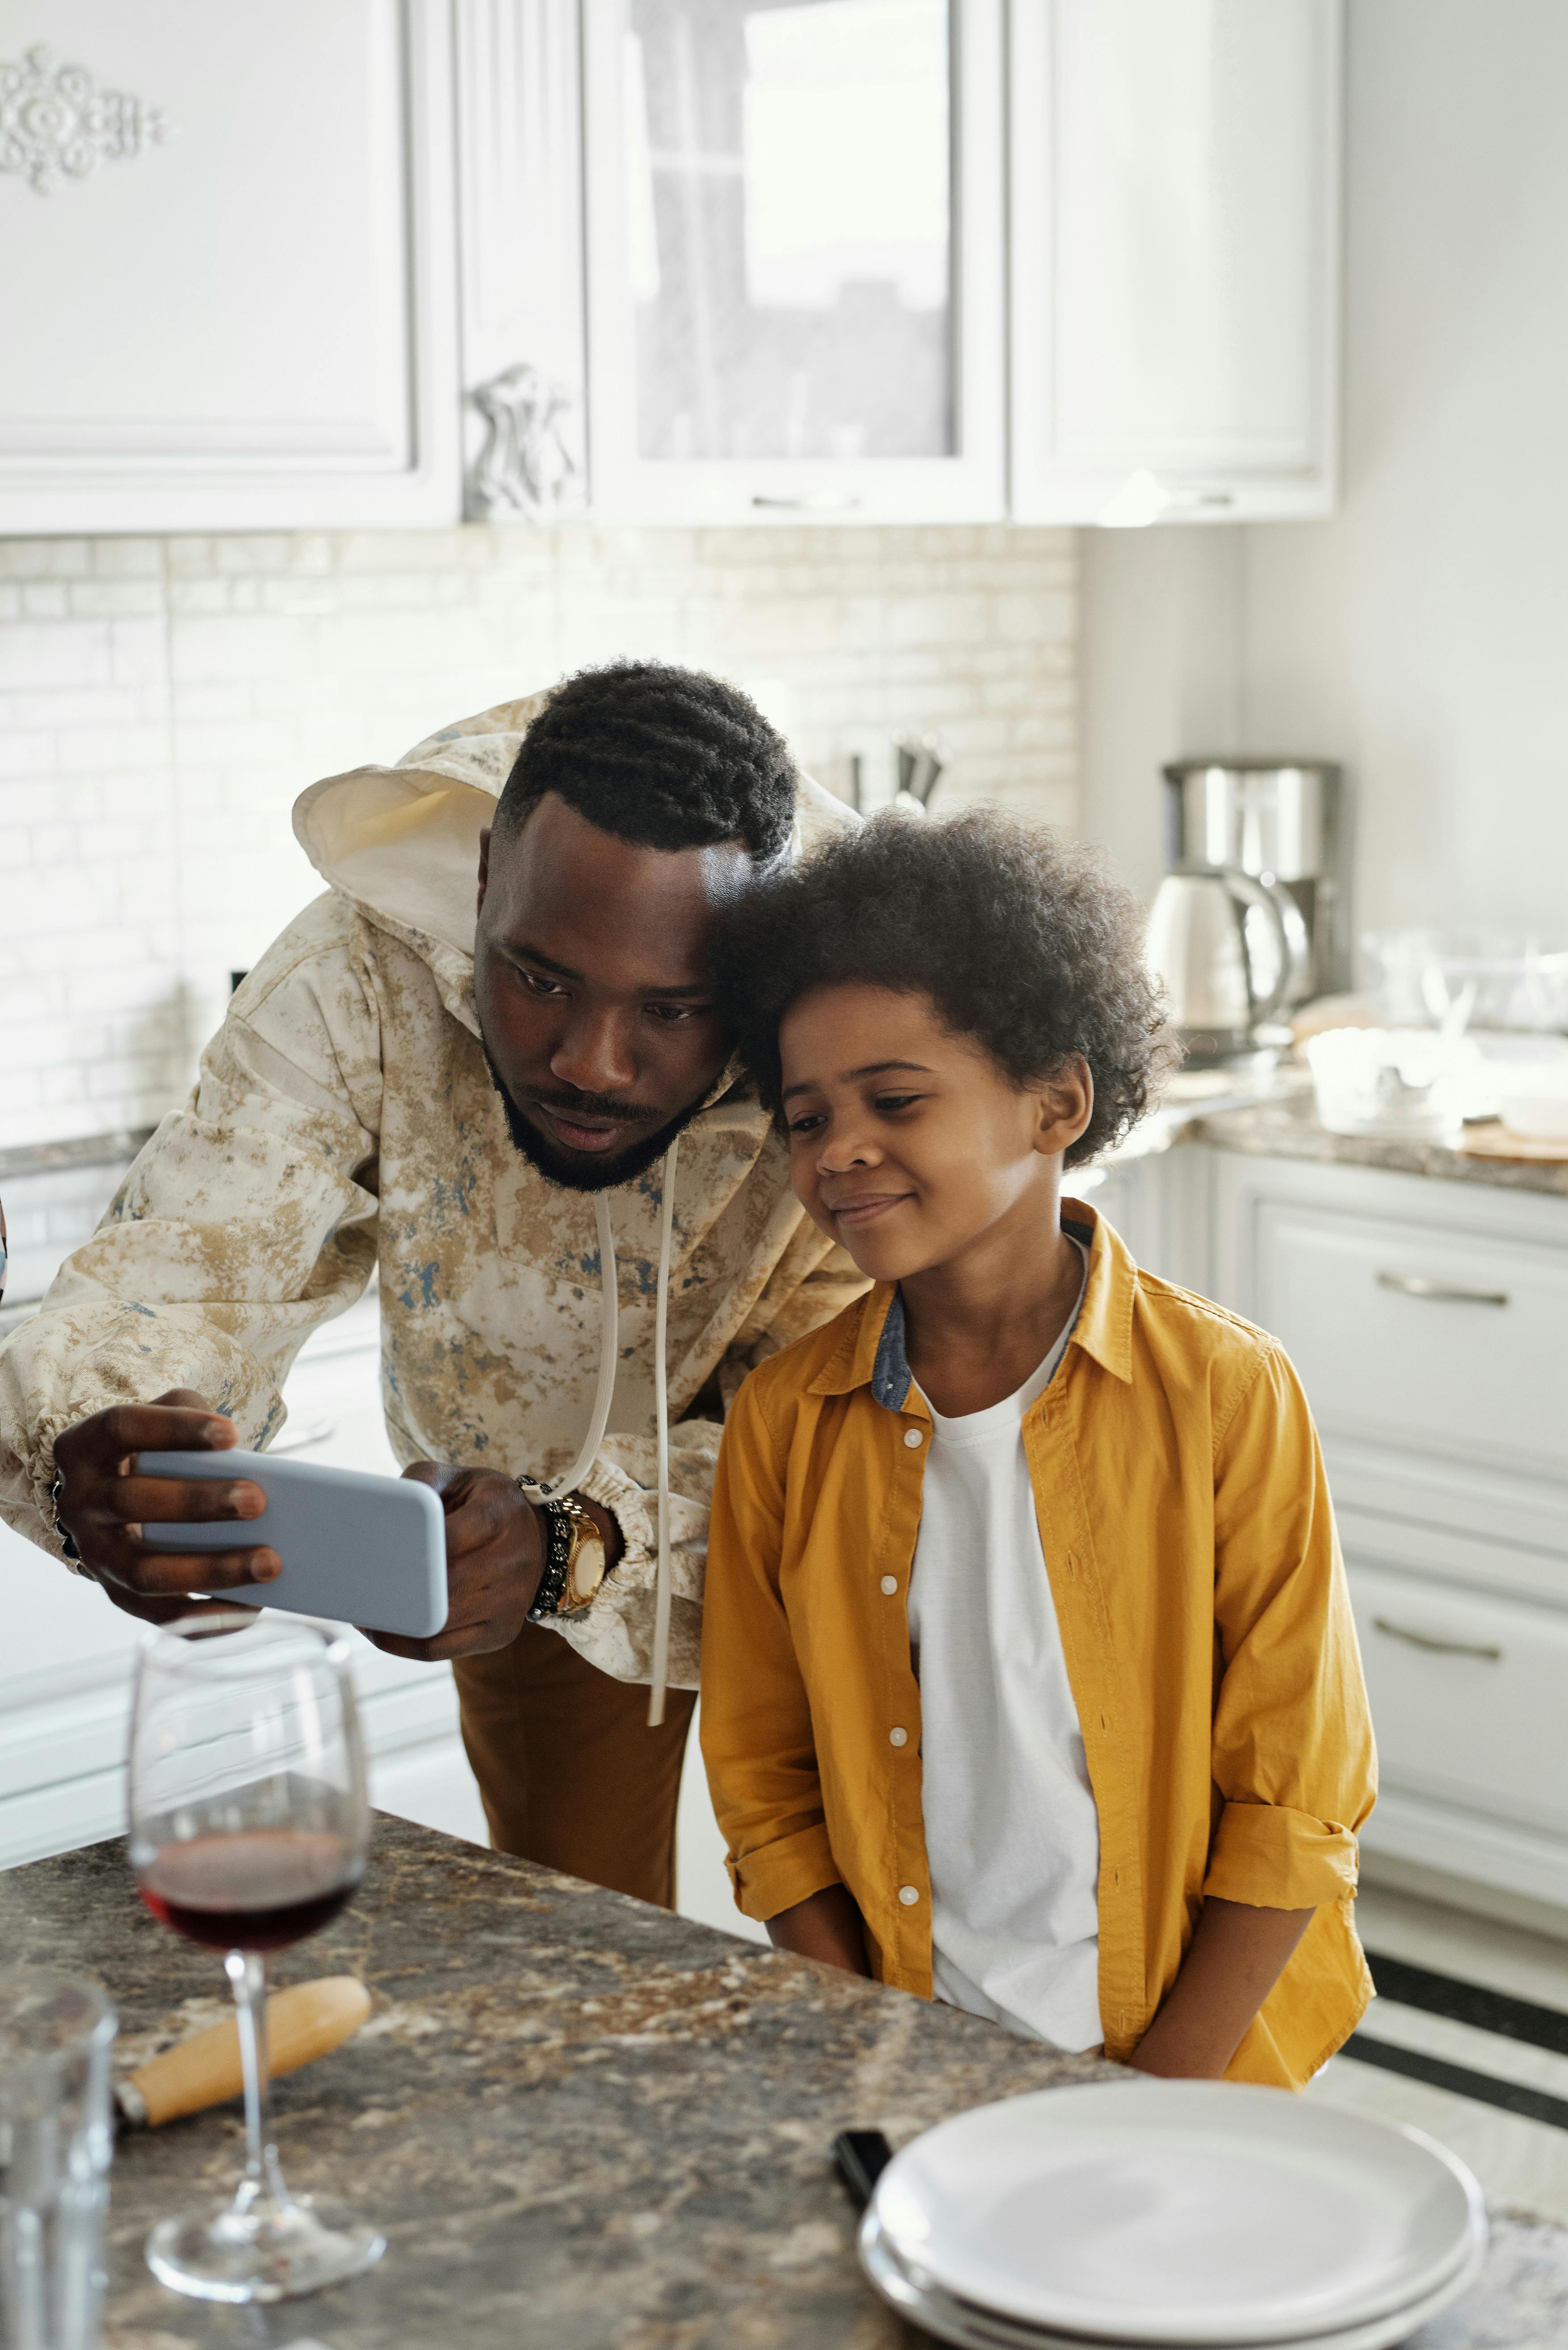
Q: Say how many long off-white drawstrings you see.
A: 2